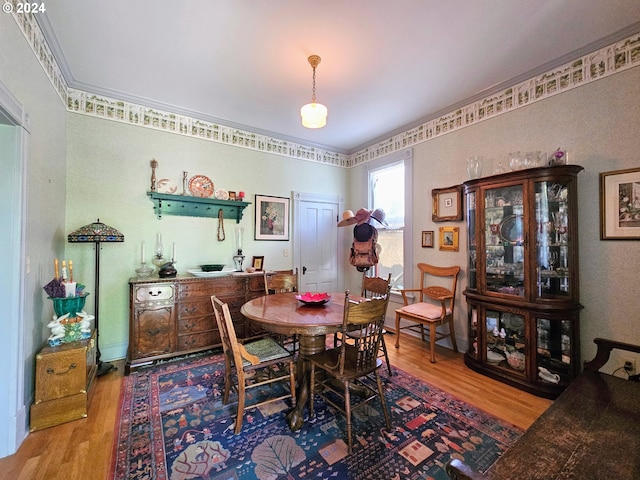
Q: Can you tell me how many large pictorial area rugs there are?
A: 1